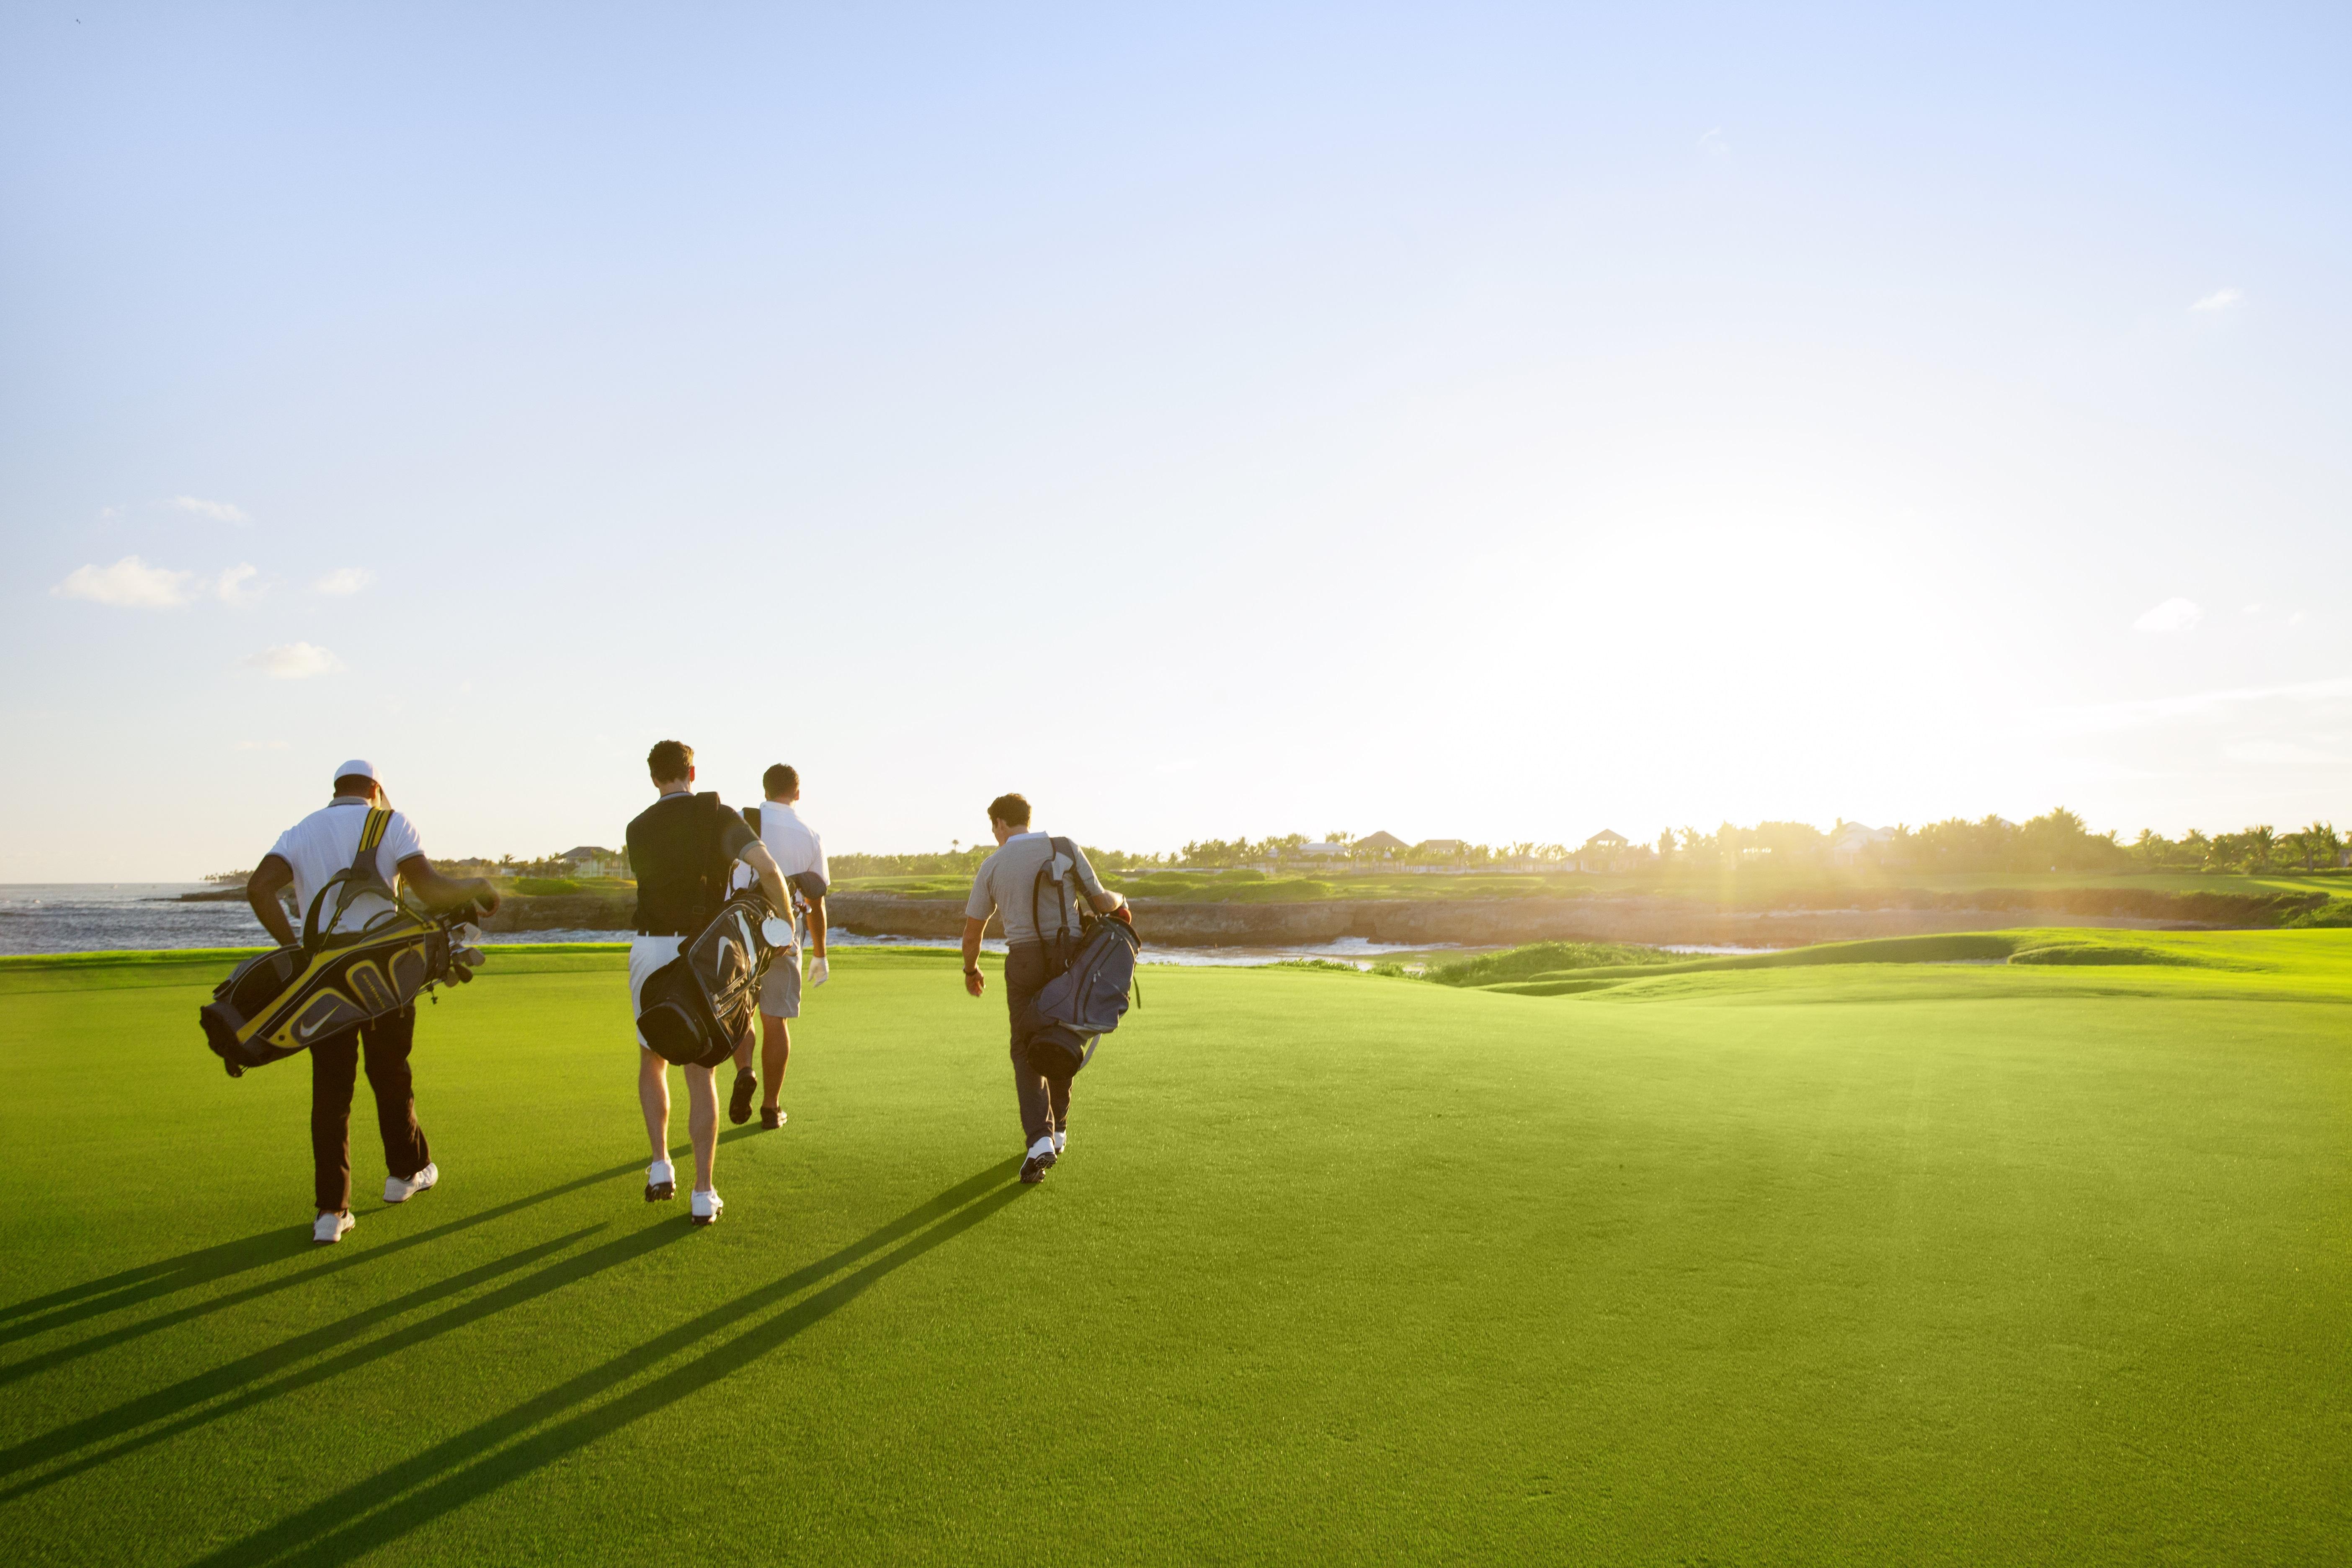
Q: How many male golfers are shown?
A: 4